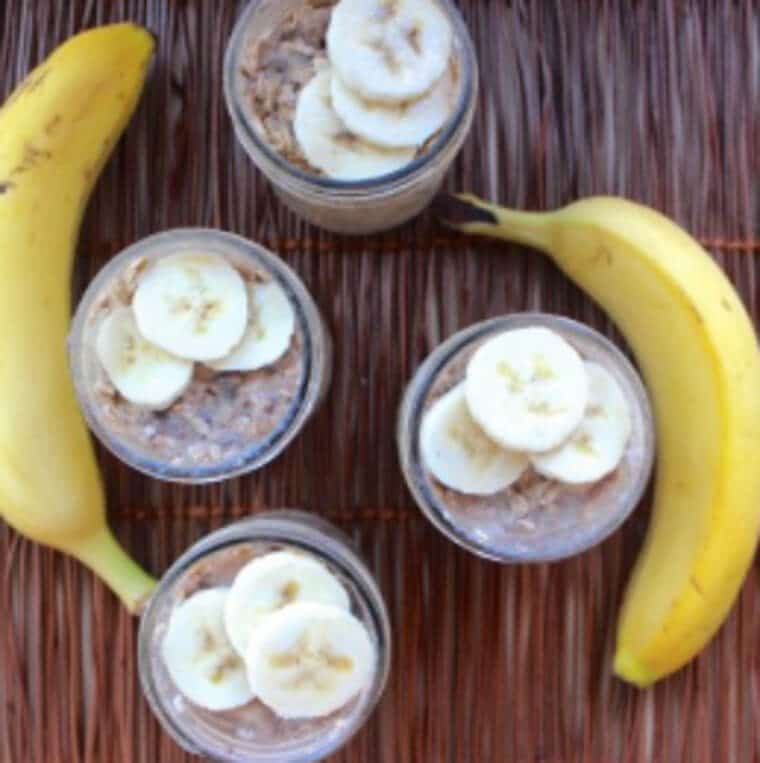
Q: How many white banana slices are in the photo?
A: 12